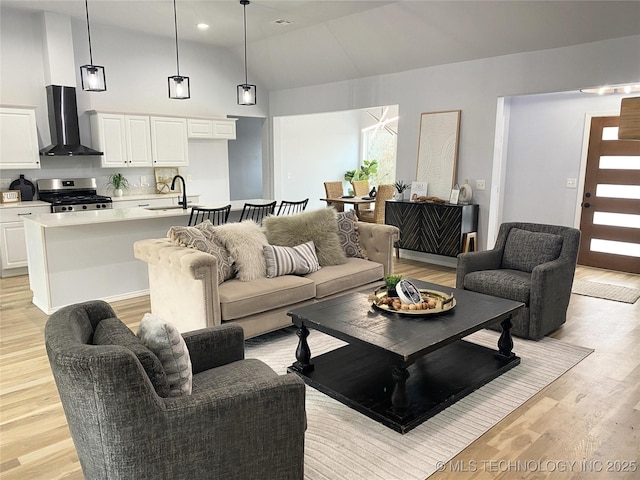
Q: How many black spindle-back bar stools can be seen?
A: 3